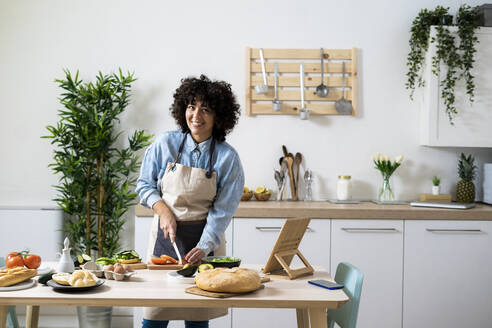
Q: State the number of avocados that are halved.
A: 1